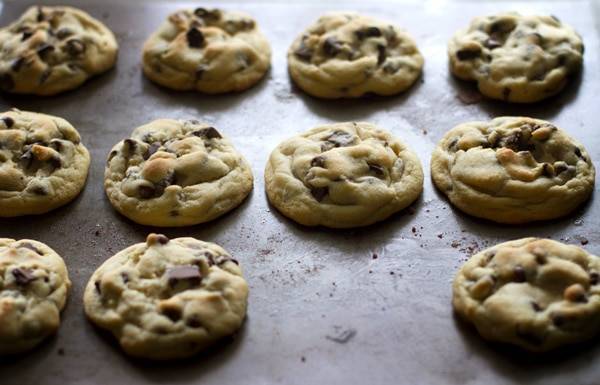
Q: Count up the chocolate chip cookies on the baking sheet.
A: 11